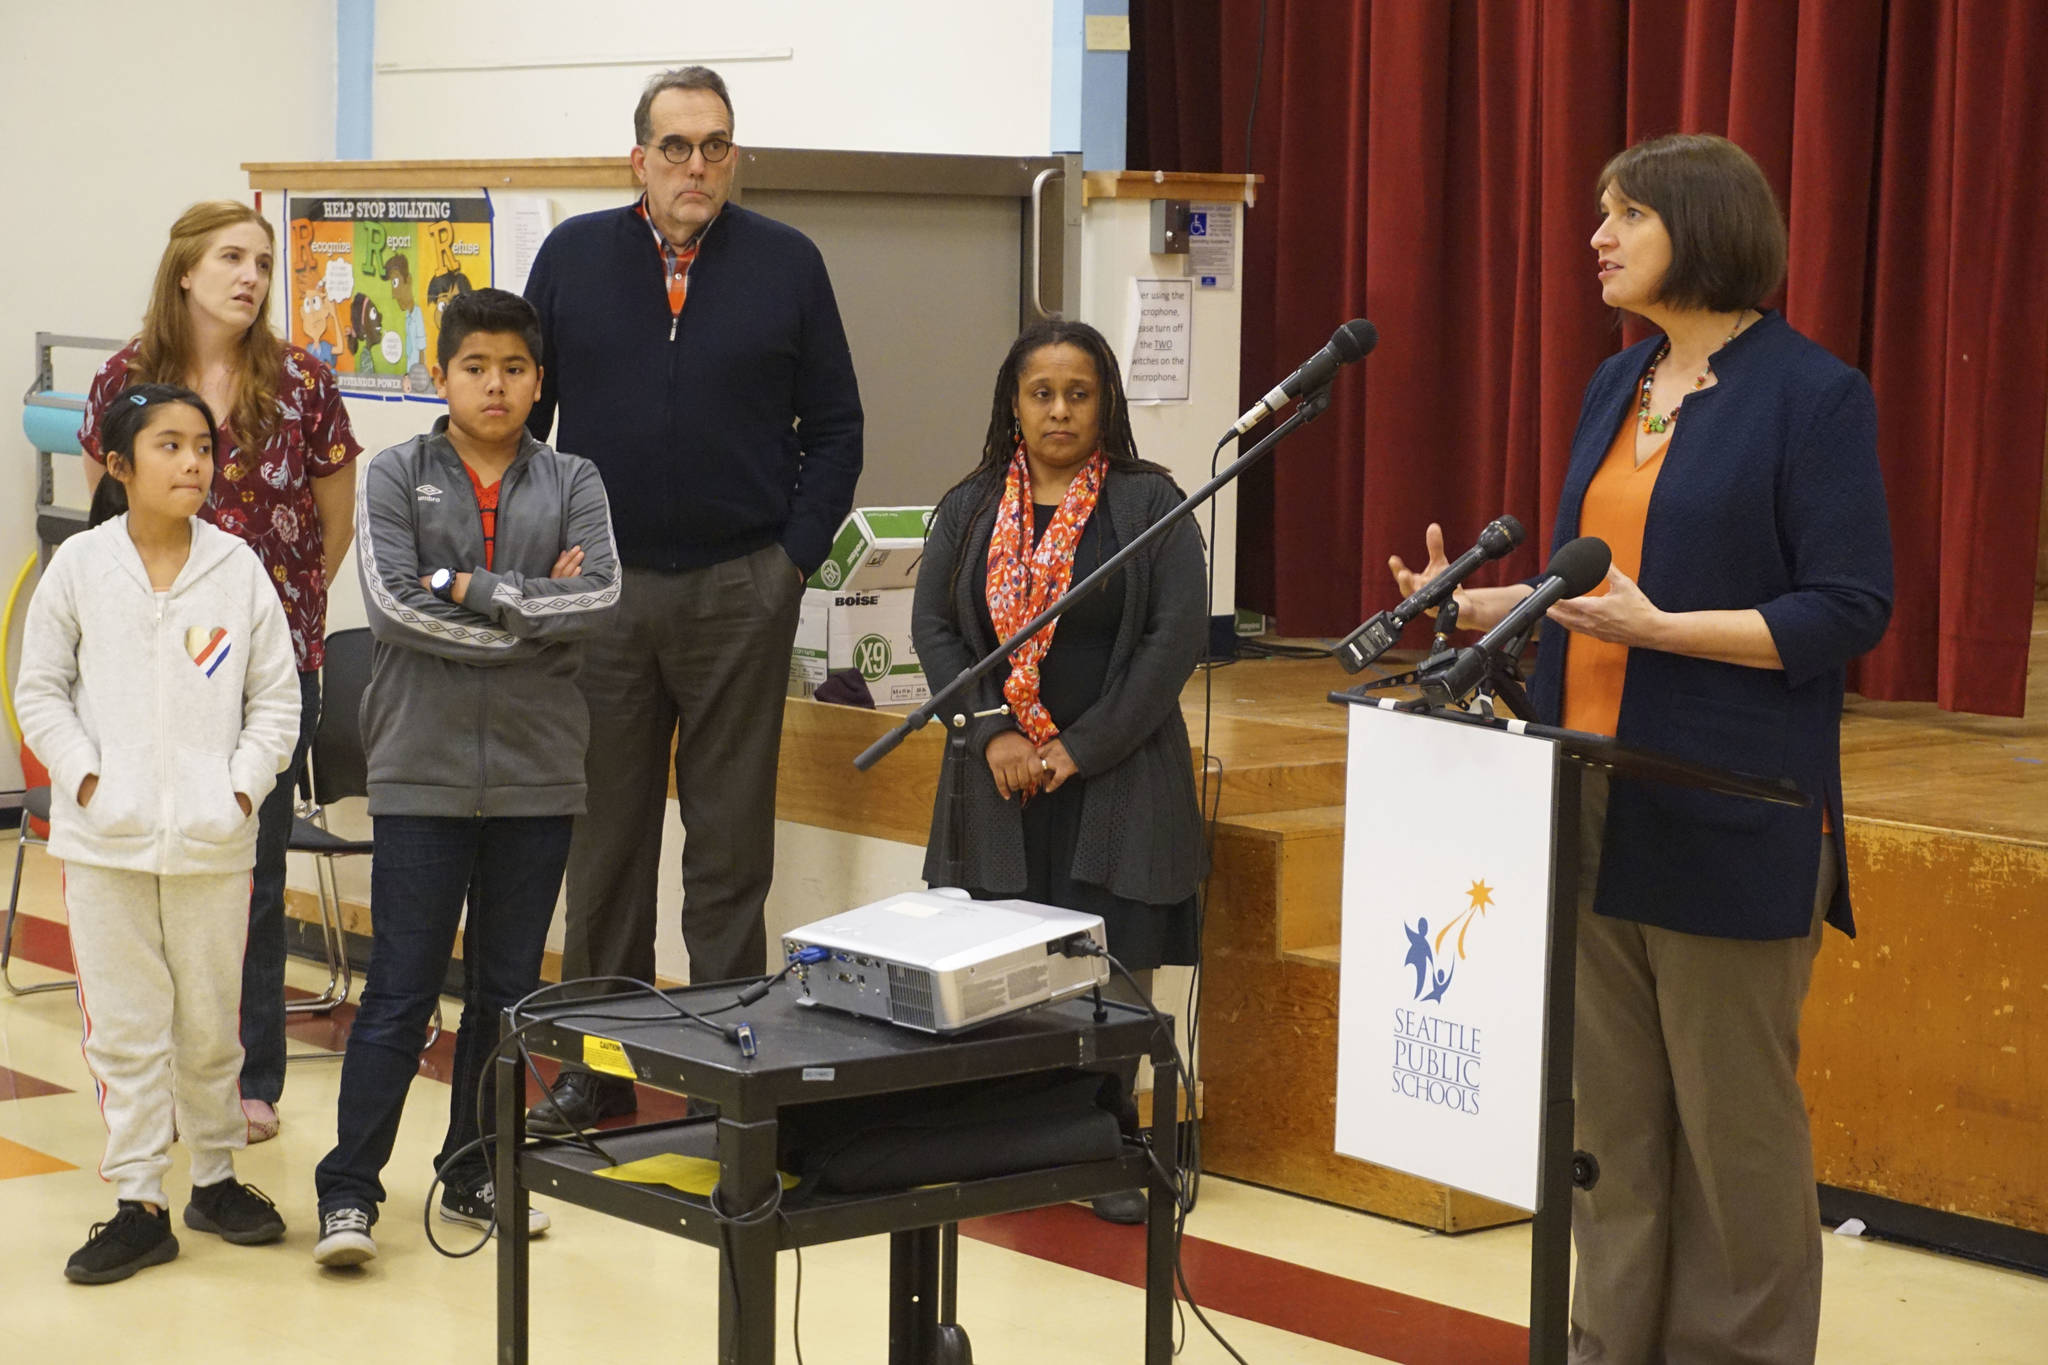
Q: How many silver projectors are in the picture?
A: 1